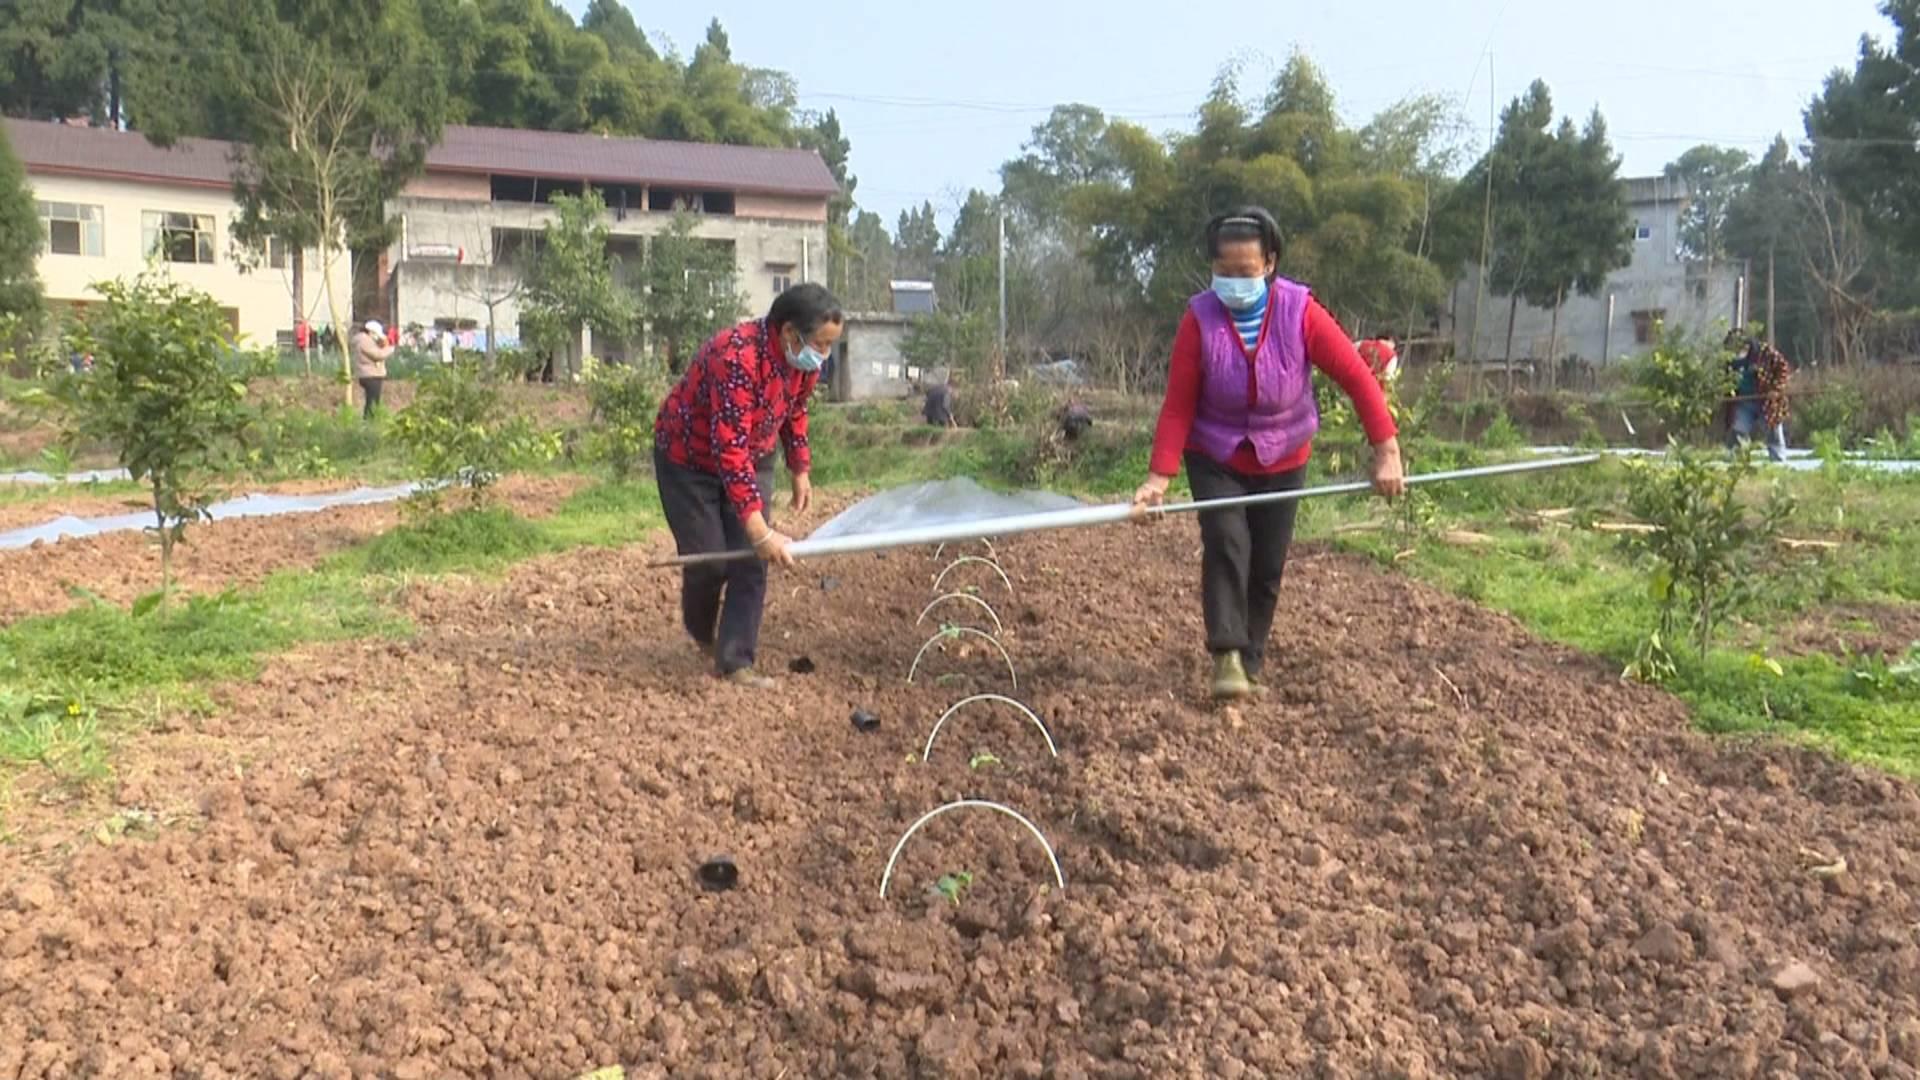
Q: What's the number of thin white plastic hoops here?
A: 6